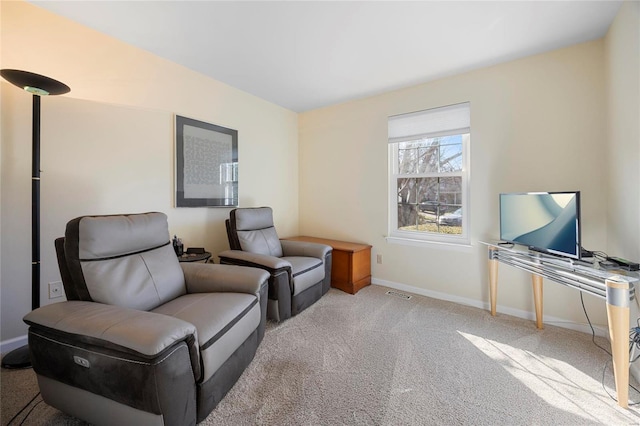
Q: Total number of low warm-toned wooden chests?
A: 1